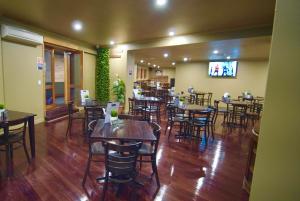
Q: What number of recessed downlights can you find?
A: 13